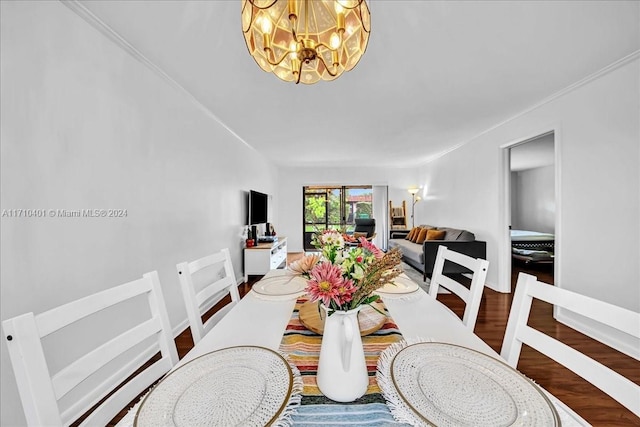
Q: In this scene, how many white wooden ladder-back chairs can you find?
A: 4